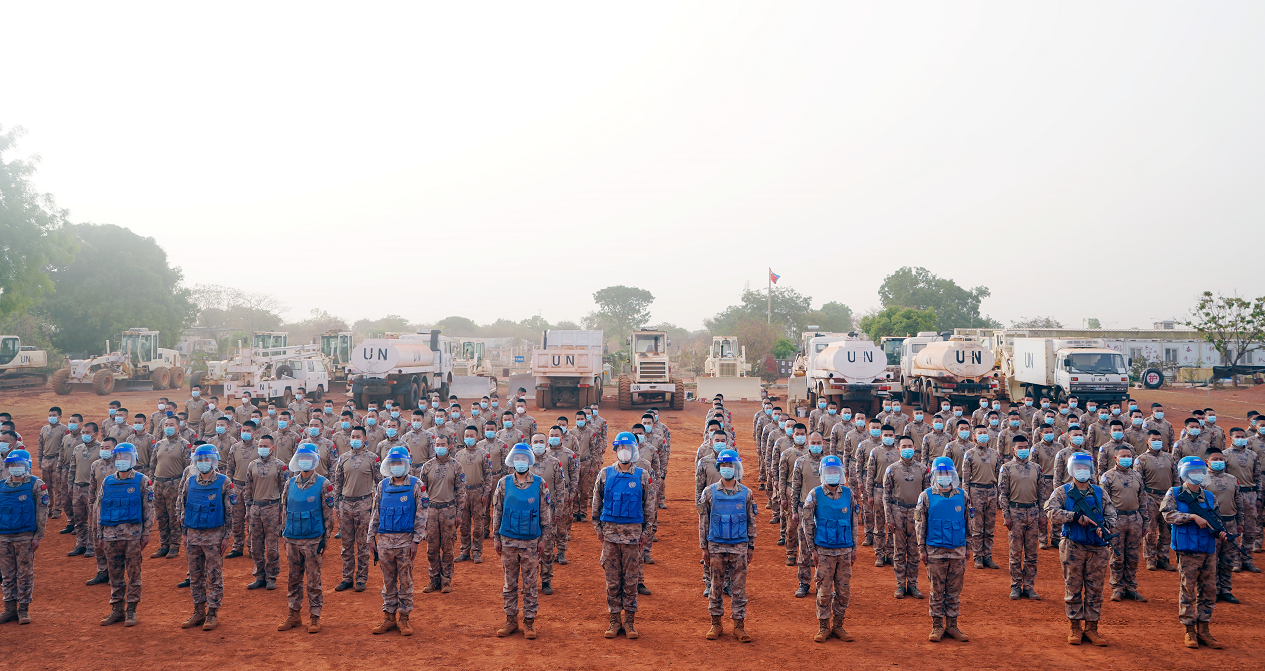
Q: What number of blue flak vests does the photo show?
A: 12